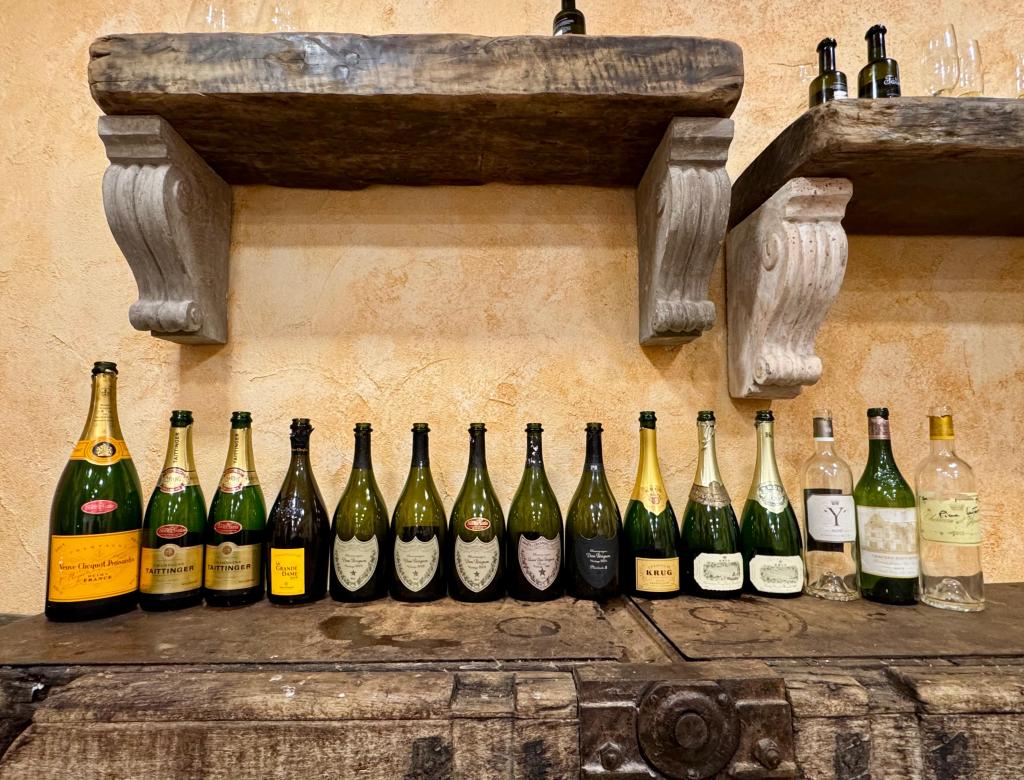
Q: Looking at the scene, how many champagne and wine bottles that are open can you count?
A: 15